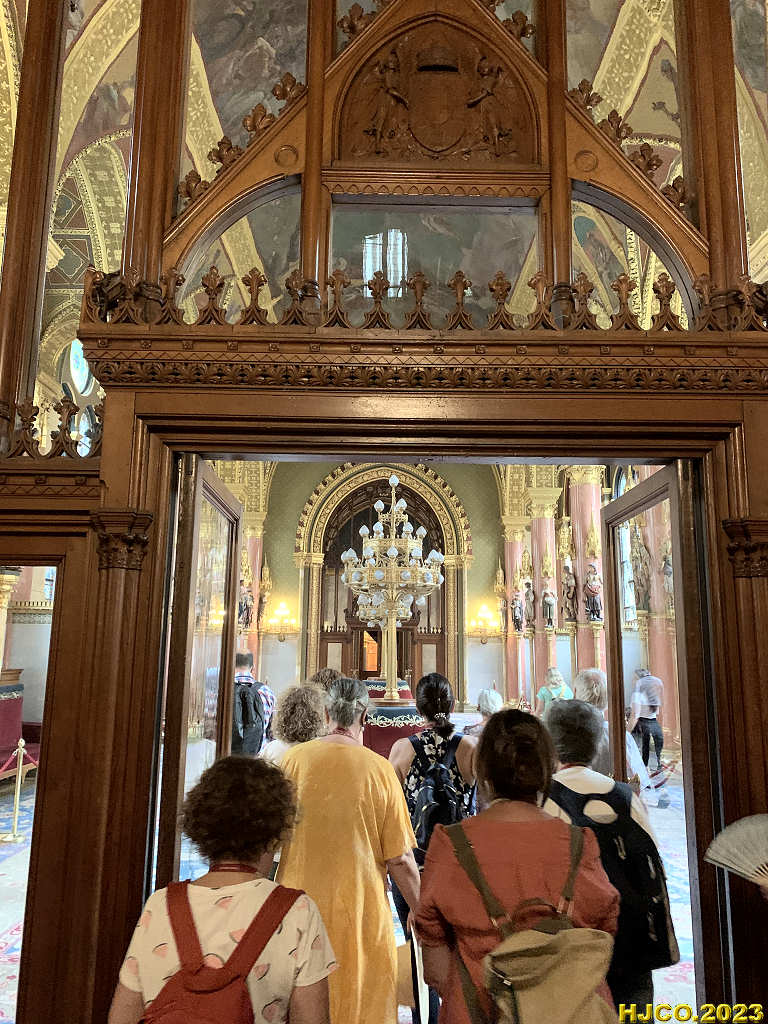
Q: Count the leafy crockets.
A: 12